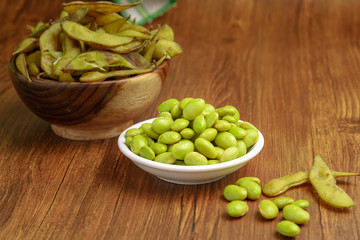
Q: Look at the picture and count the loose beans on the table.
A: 9